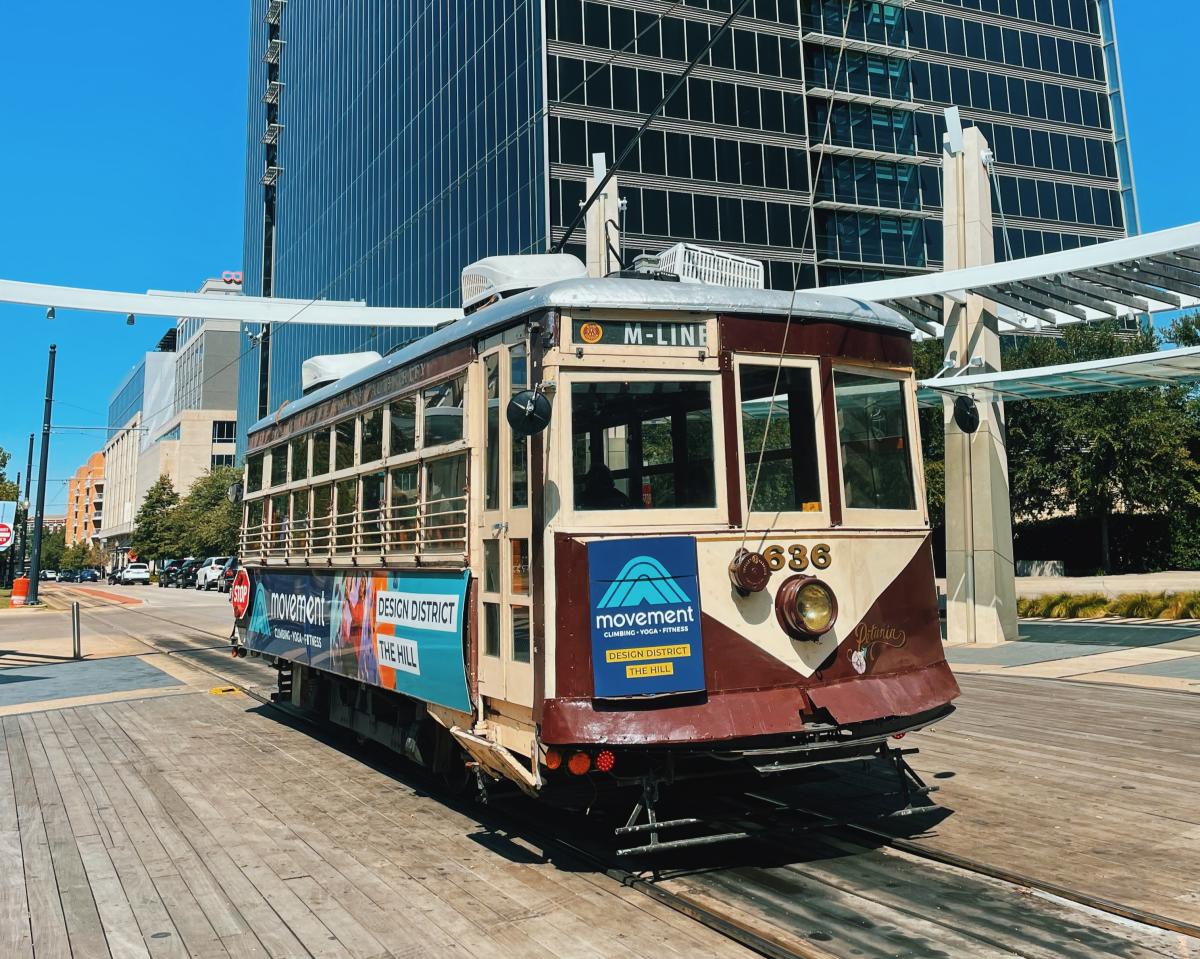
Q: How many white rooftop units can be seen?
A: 3